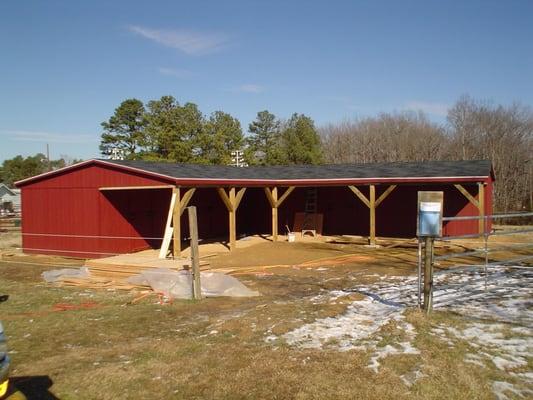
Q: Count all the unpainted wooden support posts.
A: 5